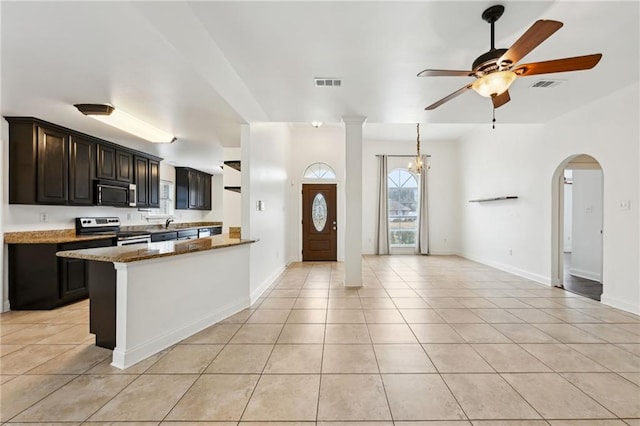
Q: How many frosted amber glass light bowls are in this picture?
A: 1